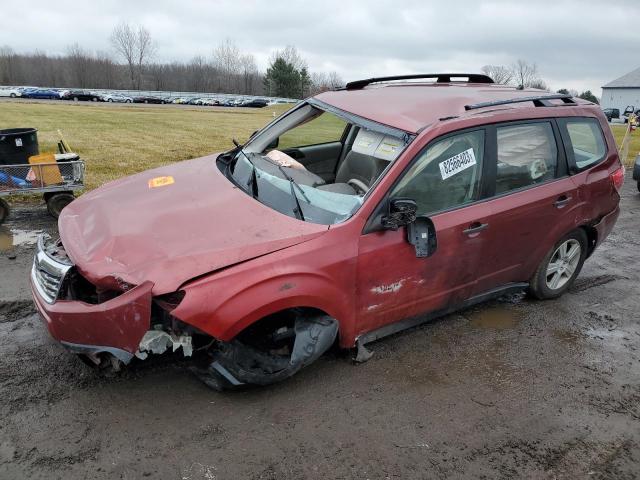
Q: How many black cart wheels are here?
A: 2